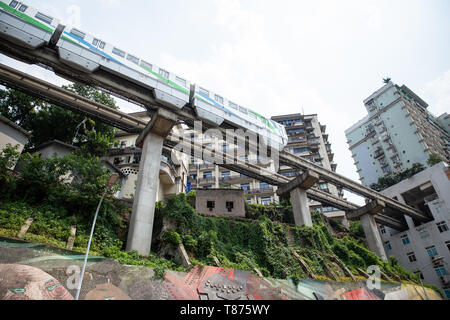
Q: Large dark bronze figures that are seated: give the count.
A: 0